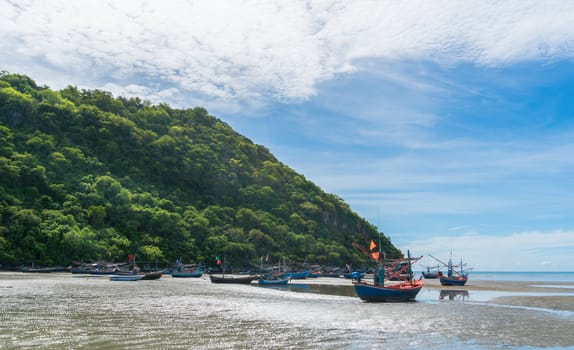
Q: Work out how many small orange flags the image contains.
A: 2